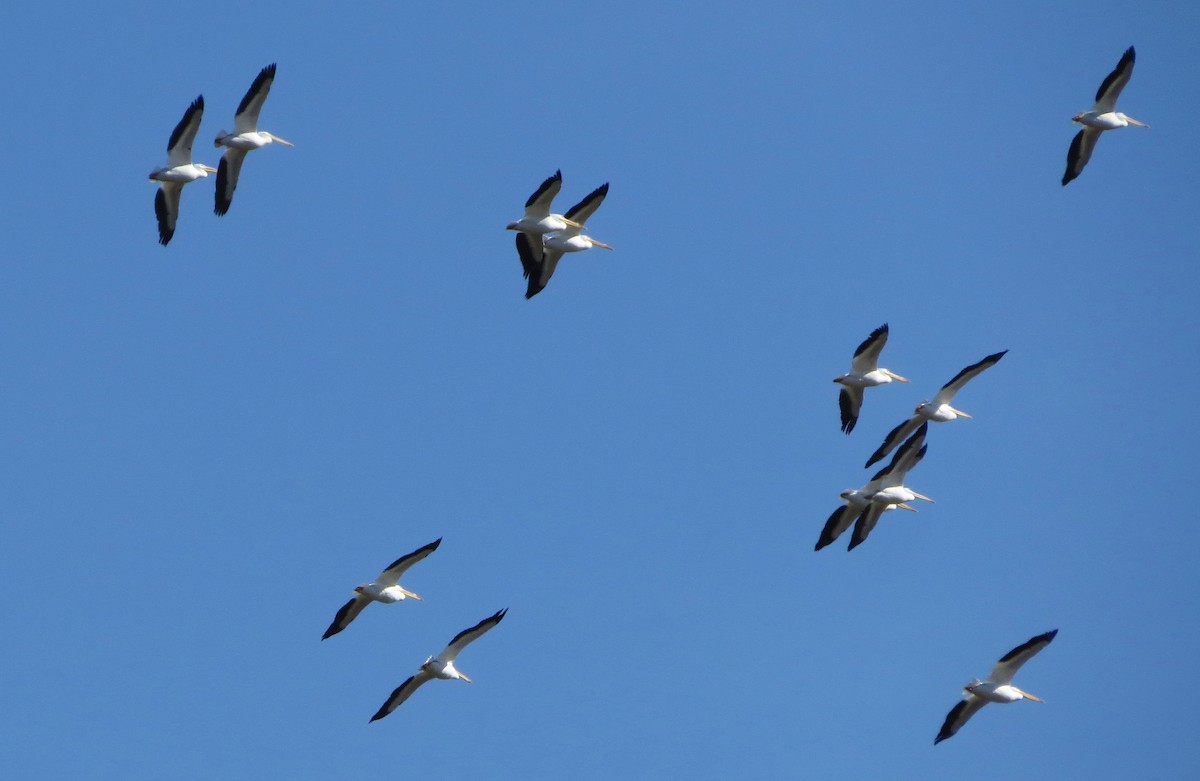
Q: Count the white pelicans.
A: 12